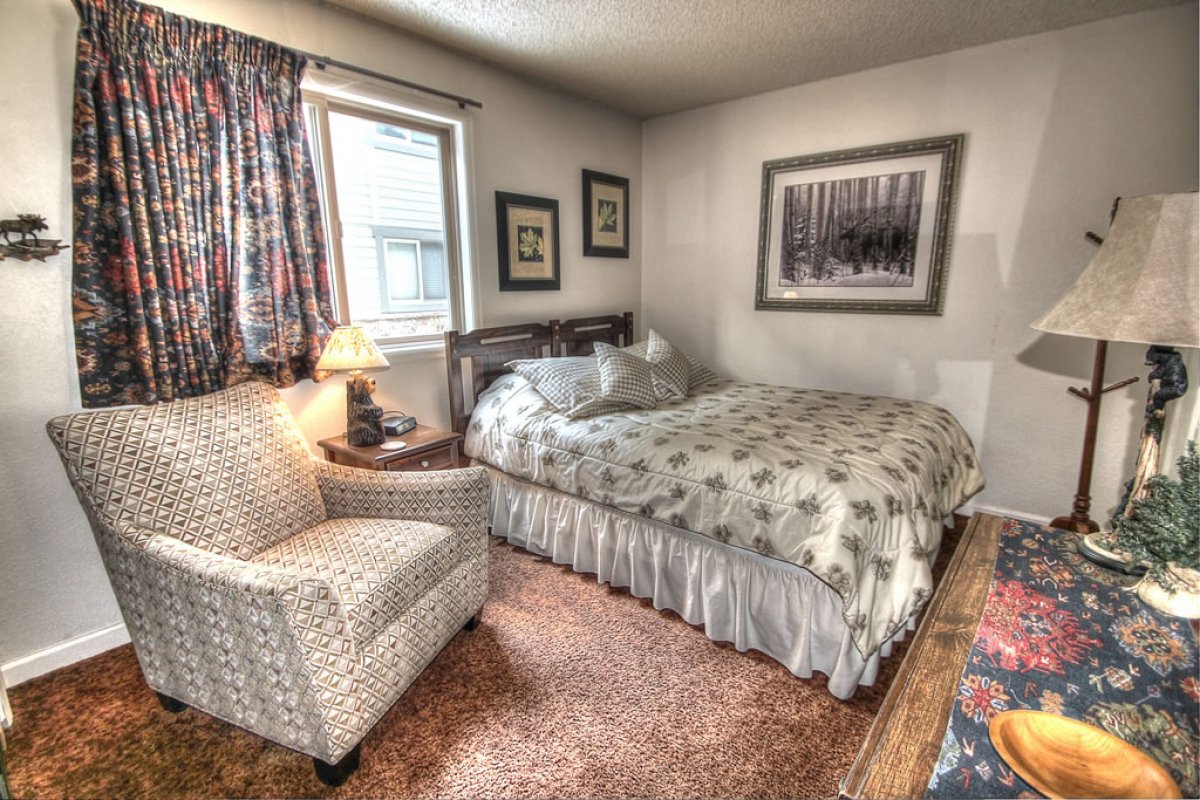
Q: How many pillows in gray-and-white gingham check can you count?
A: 4